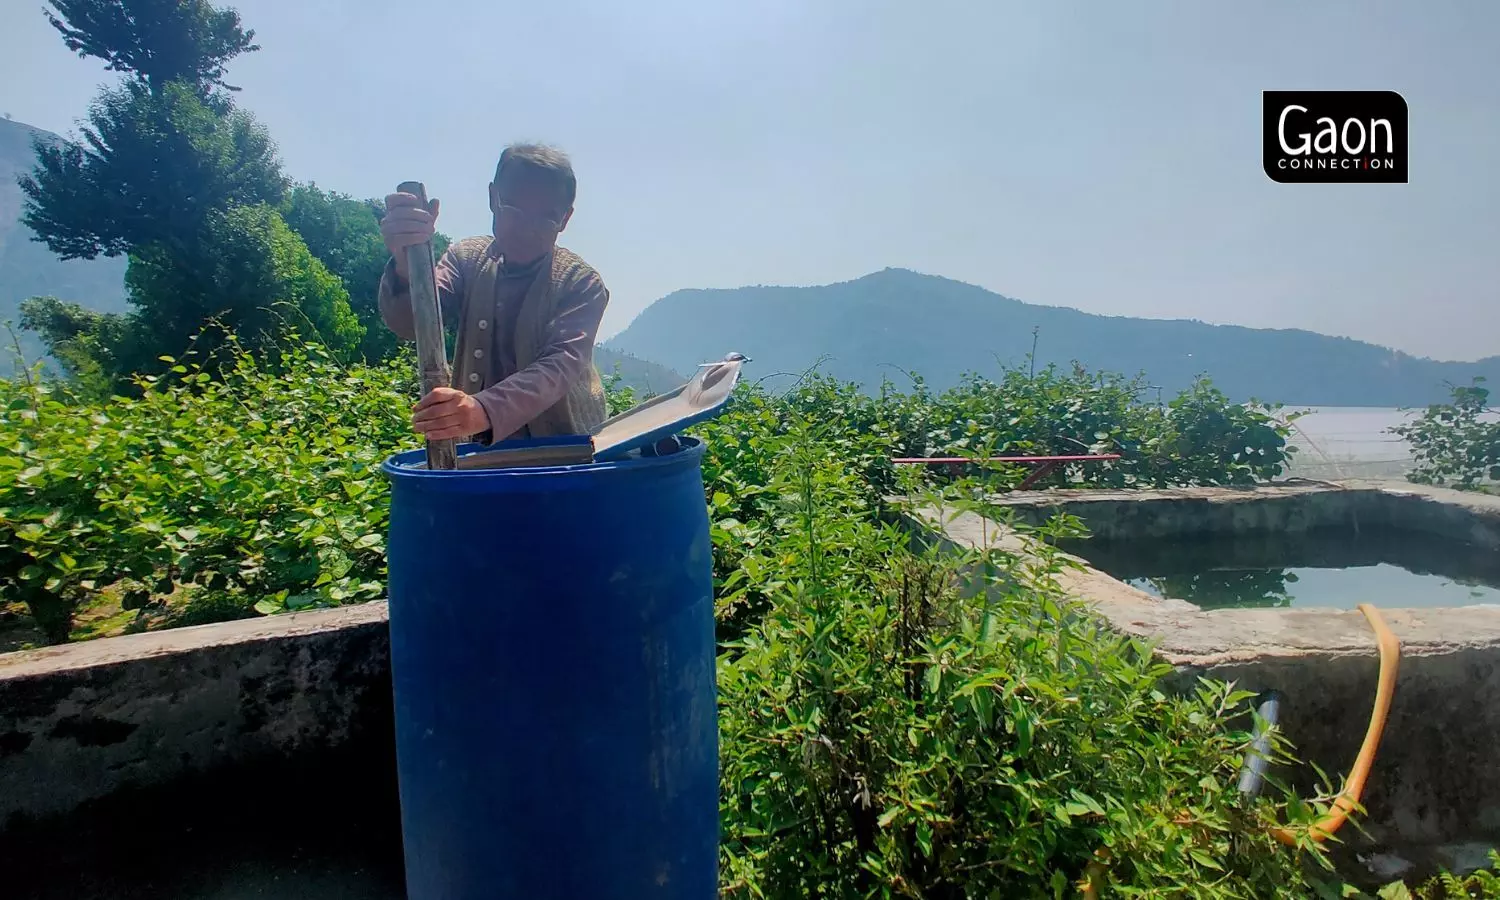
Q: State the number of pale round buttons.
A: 3